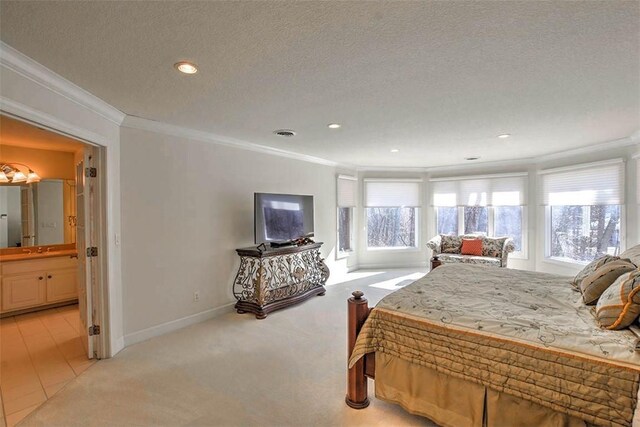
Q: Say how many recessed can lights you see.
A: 4